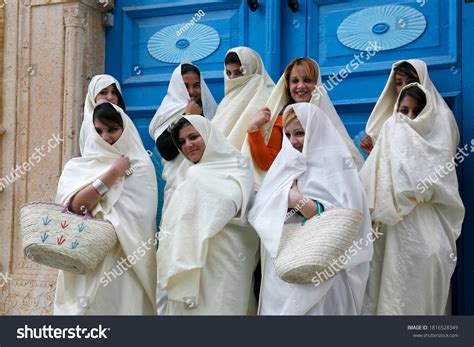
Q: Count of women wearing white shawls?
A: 9